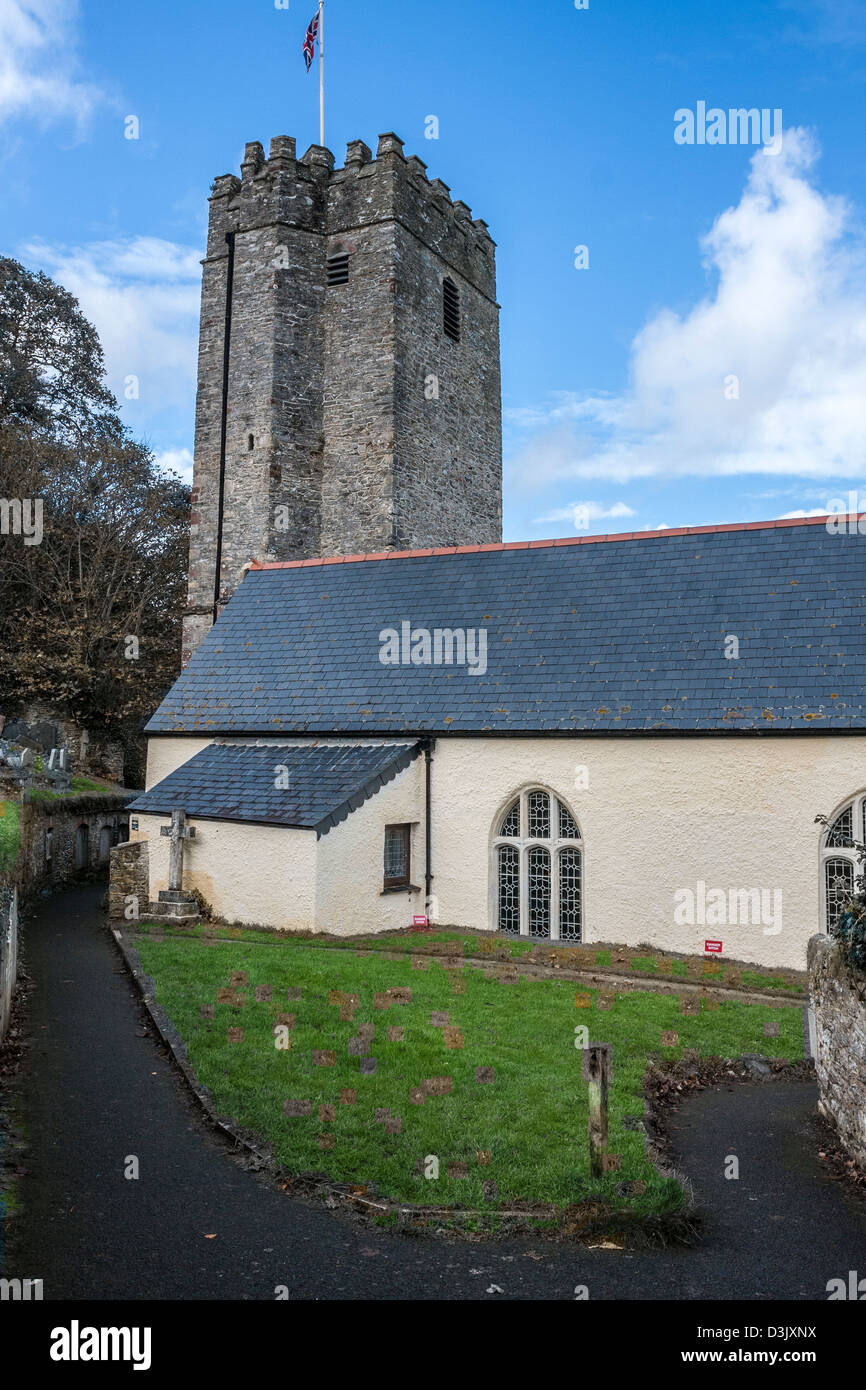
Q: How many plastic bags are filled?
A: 0